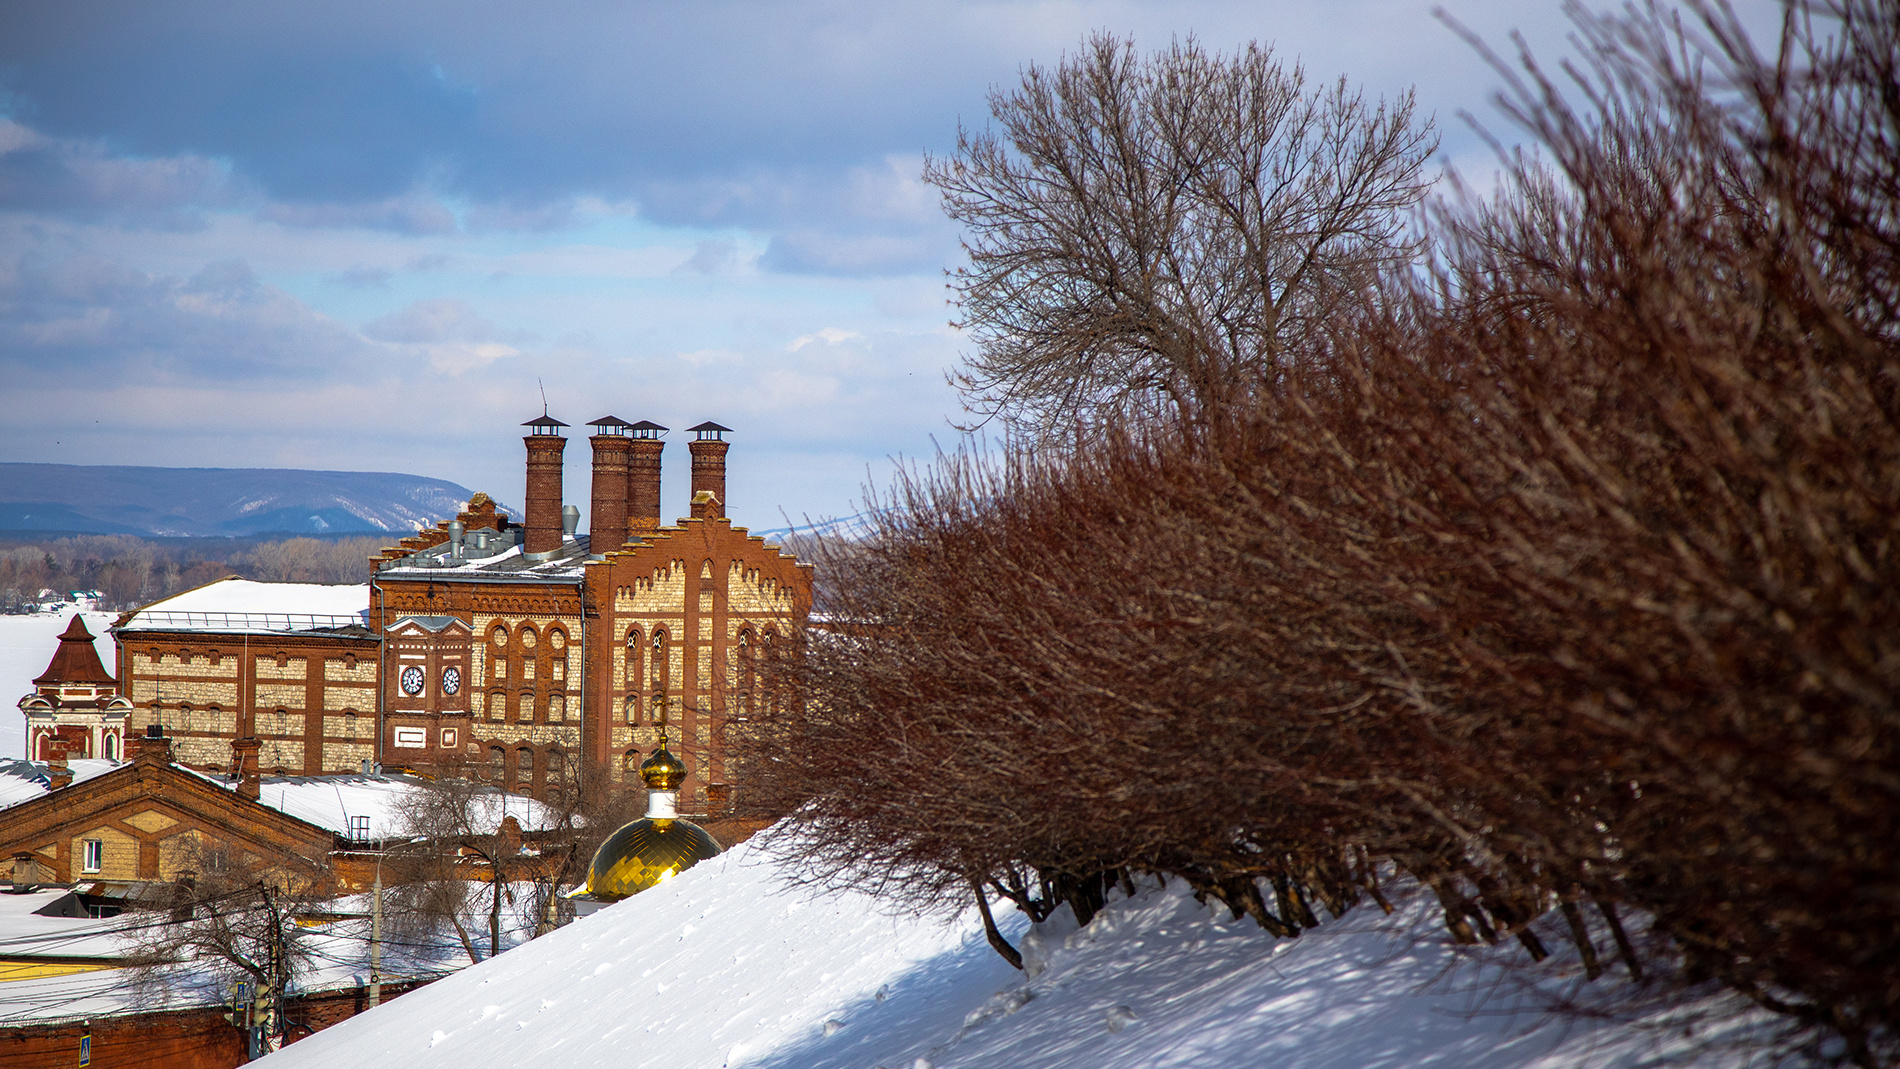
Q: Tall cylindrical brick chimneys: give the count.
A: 4